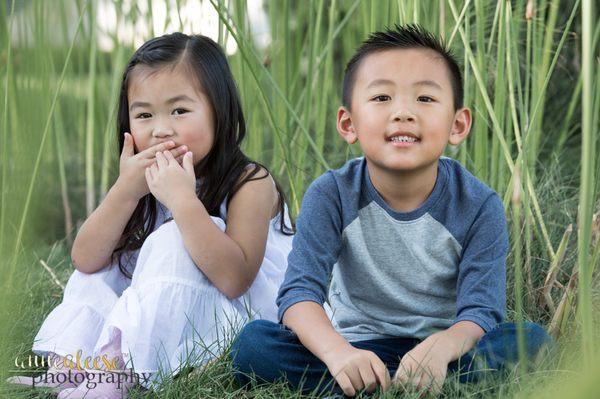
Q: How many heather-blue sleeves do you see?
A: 2